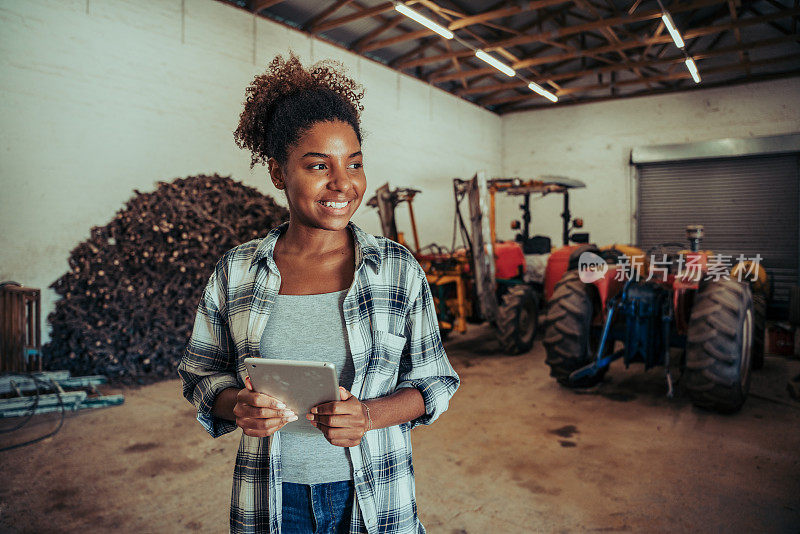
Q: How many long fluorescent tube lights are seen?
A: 5